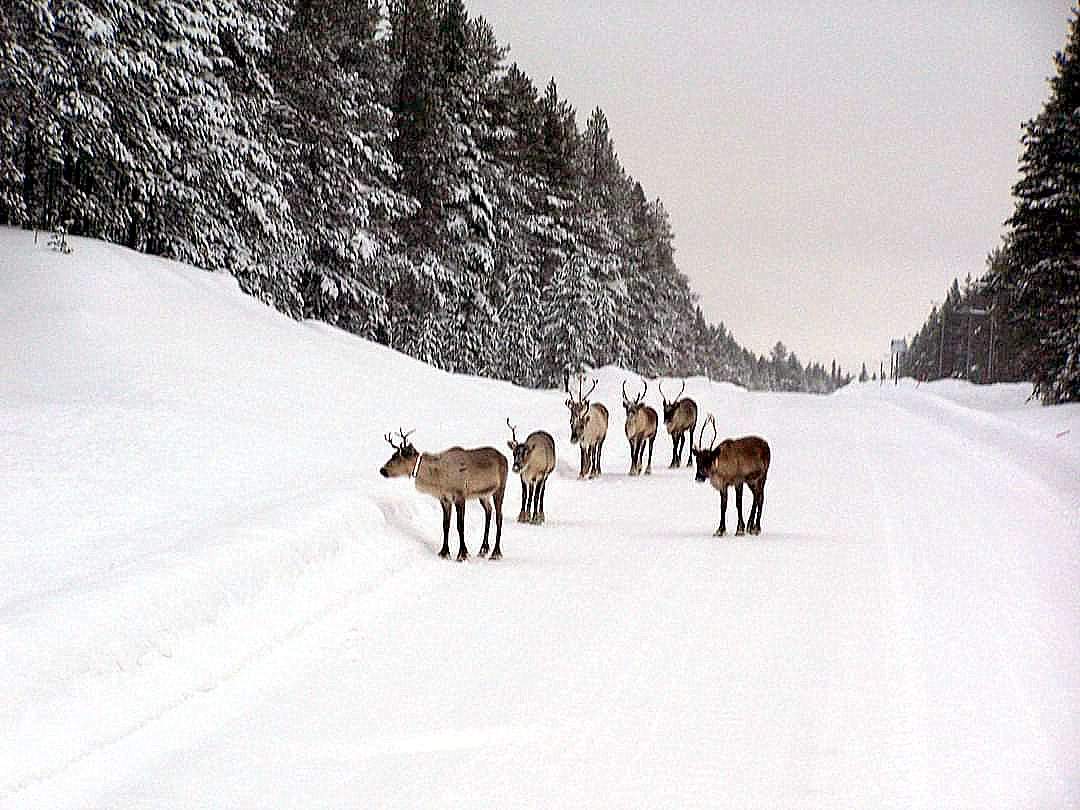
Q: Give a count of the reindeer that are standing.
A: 6